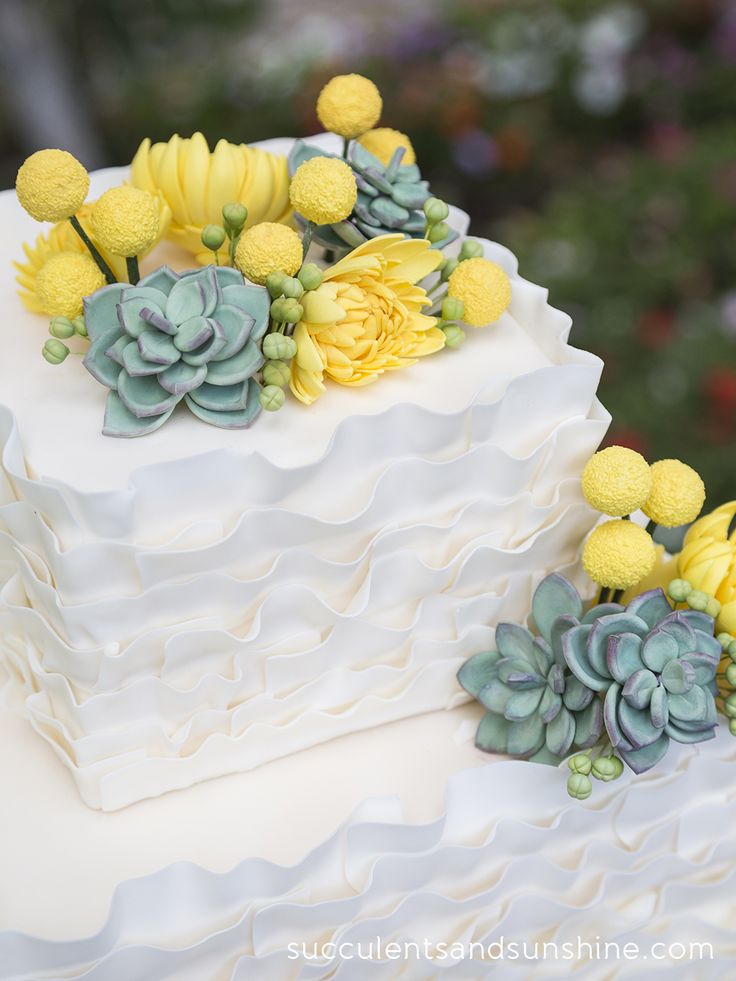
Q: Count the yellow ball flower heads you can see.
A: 11